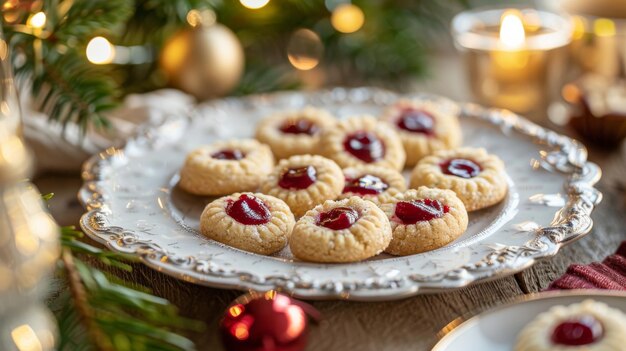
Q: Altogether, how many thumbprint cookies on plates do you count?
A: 11